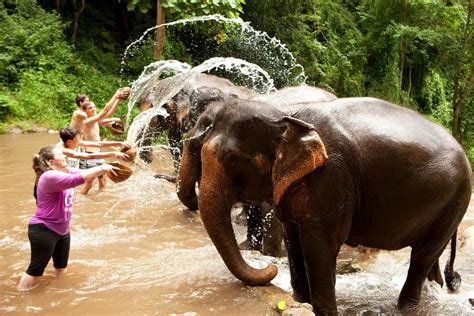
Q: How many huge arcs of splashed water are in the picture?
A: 3